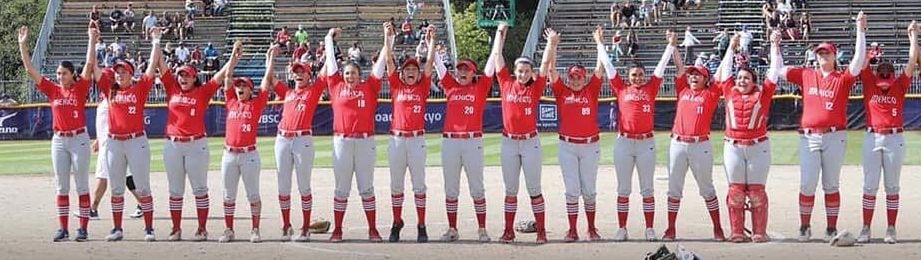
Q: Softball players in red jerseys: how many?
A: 15